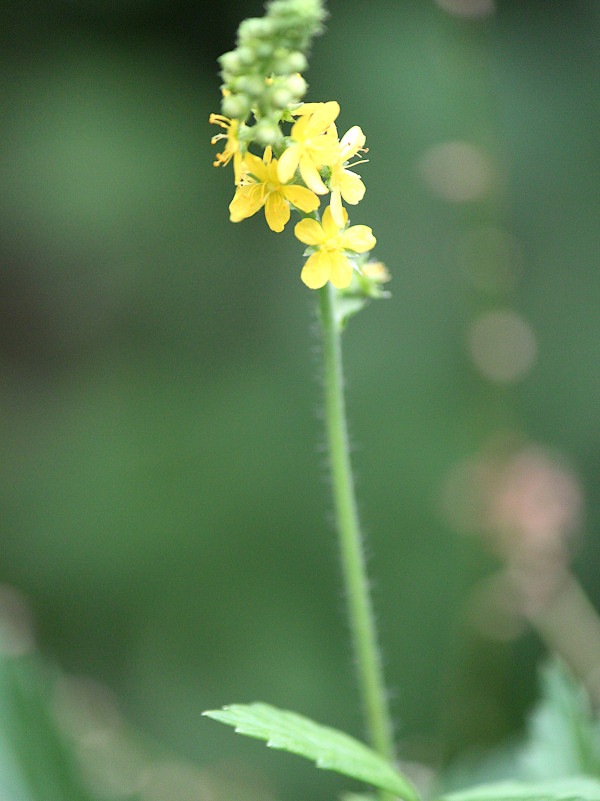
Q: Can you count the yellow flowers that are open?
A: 5